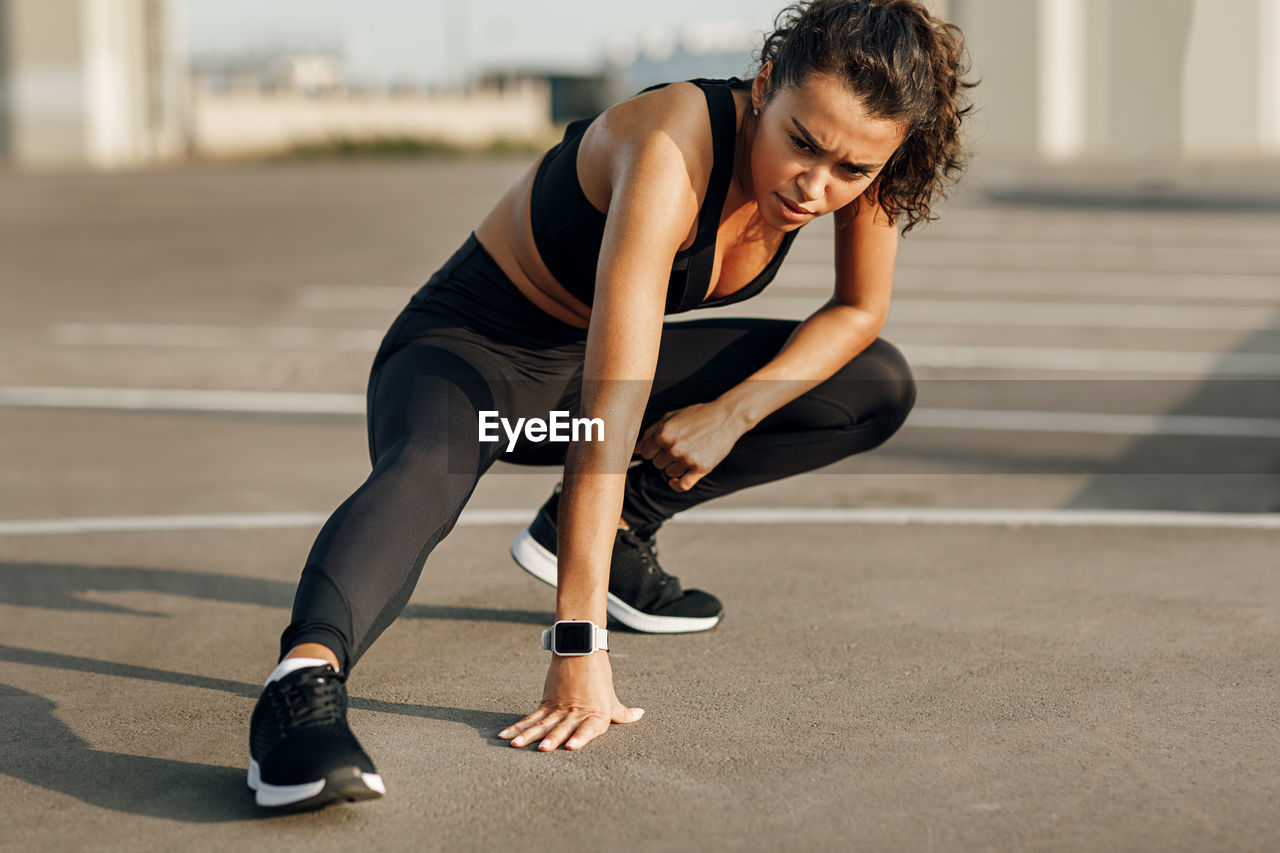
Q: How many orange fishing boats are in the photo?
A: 0